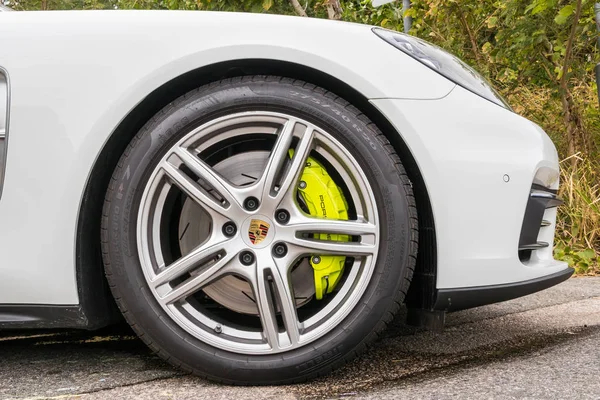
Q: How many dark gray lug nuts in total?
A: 5